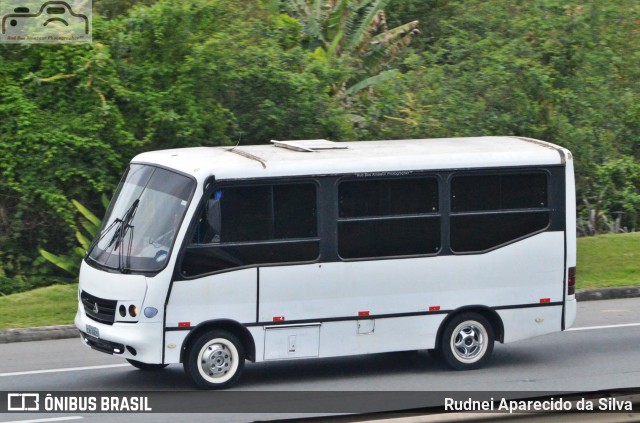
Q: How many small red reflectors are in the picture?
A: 5